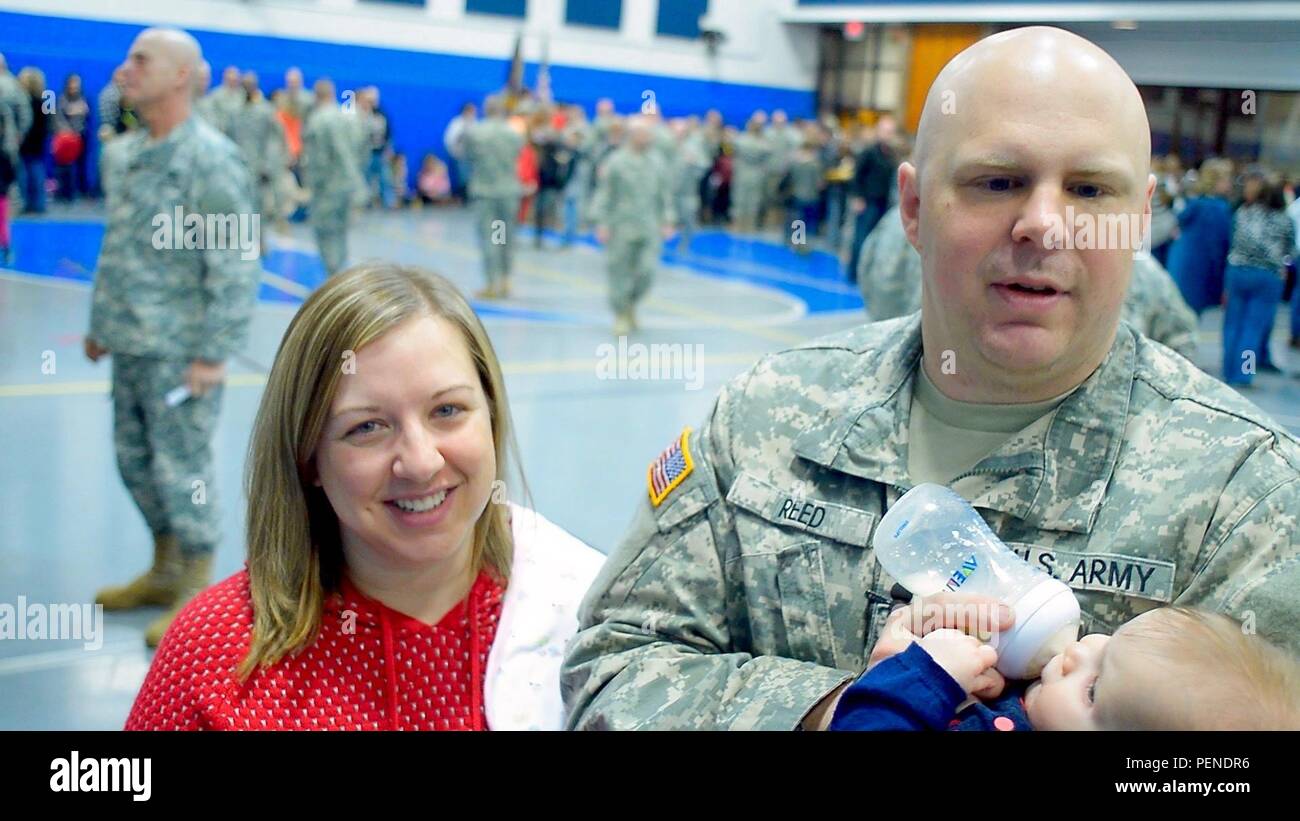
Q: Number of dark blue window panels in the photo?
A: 4